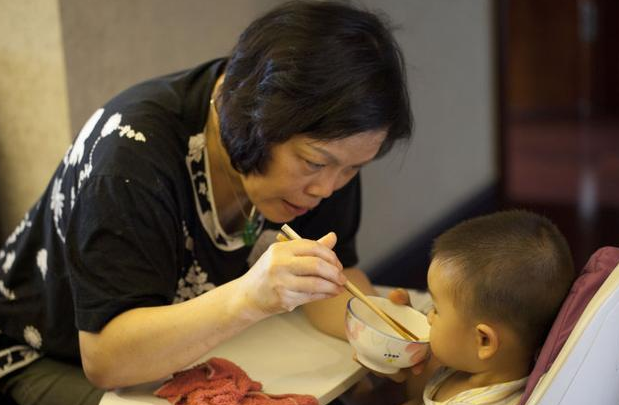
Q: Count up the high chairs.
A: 1